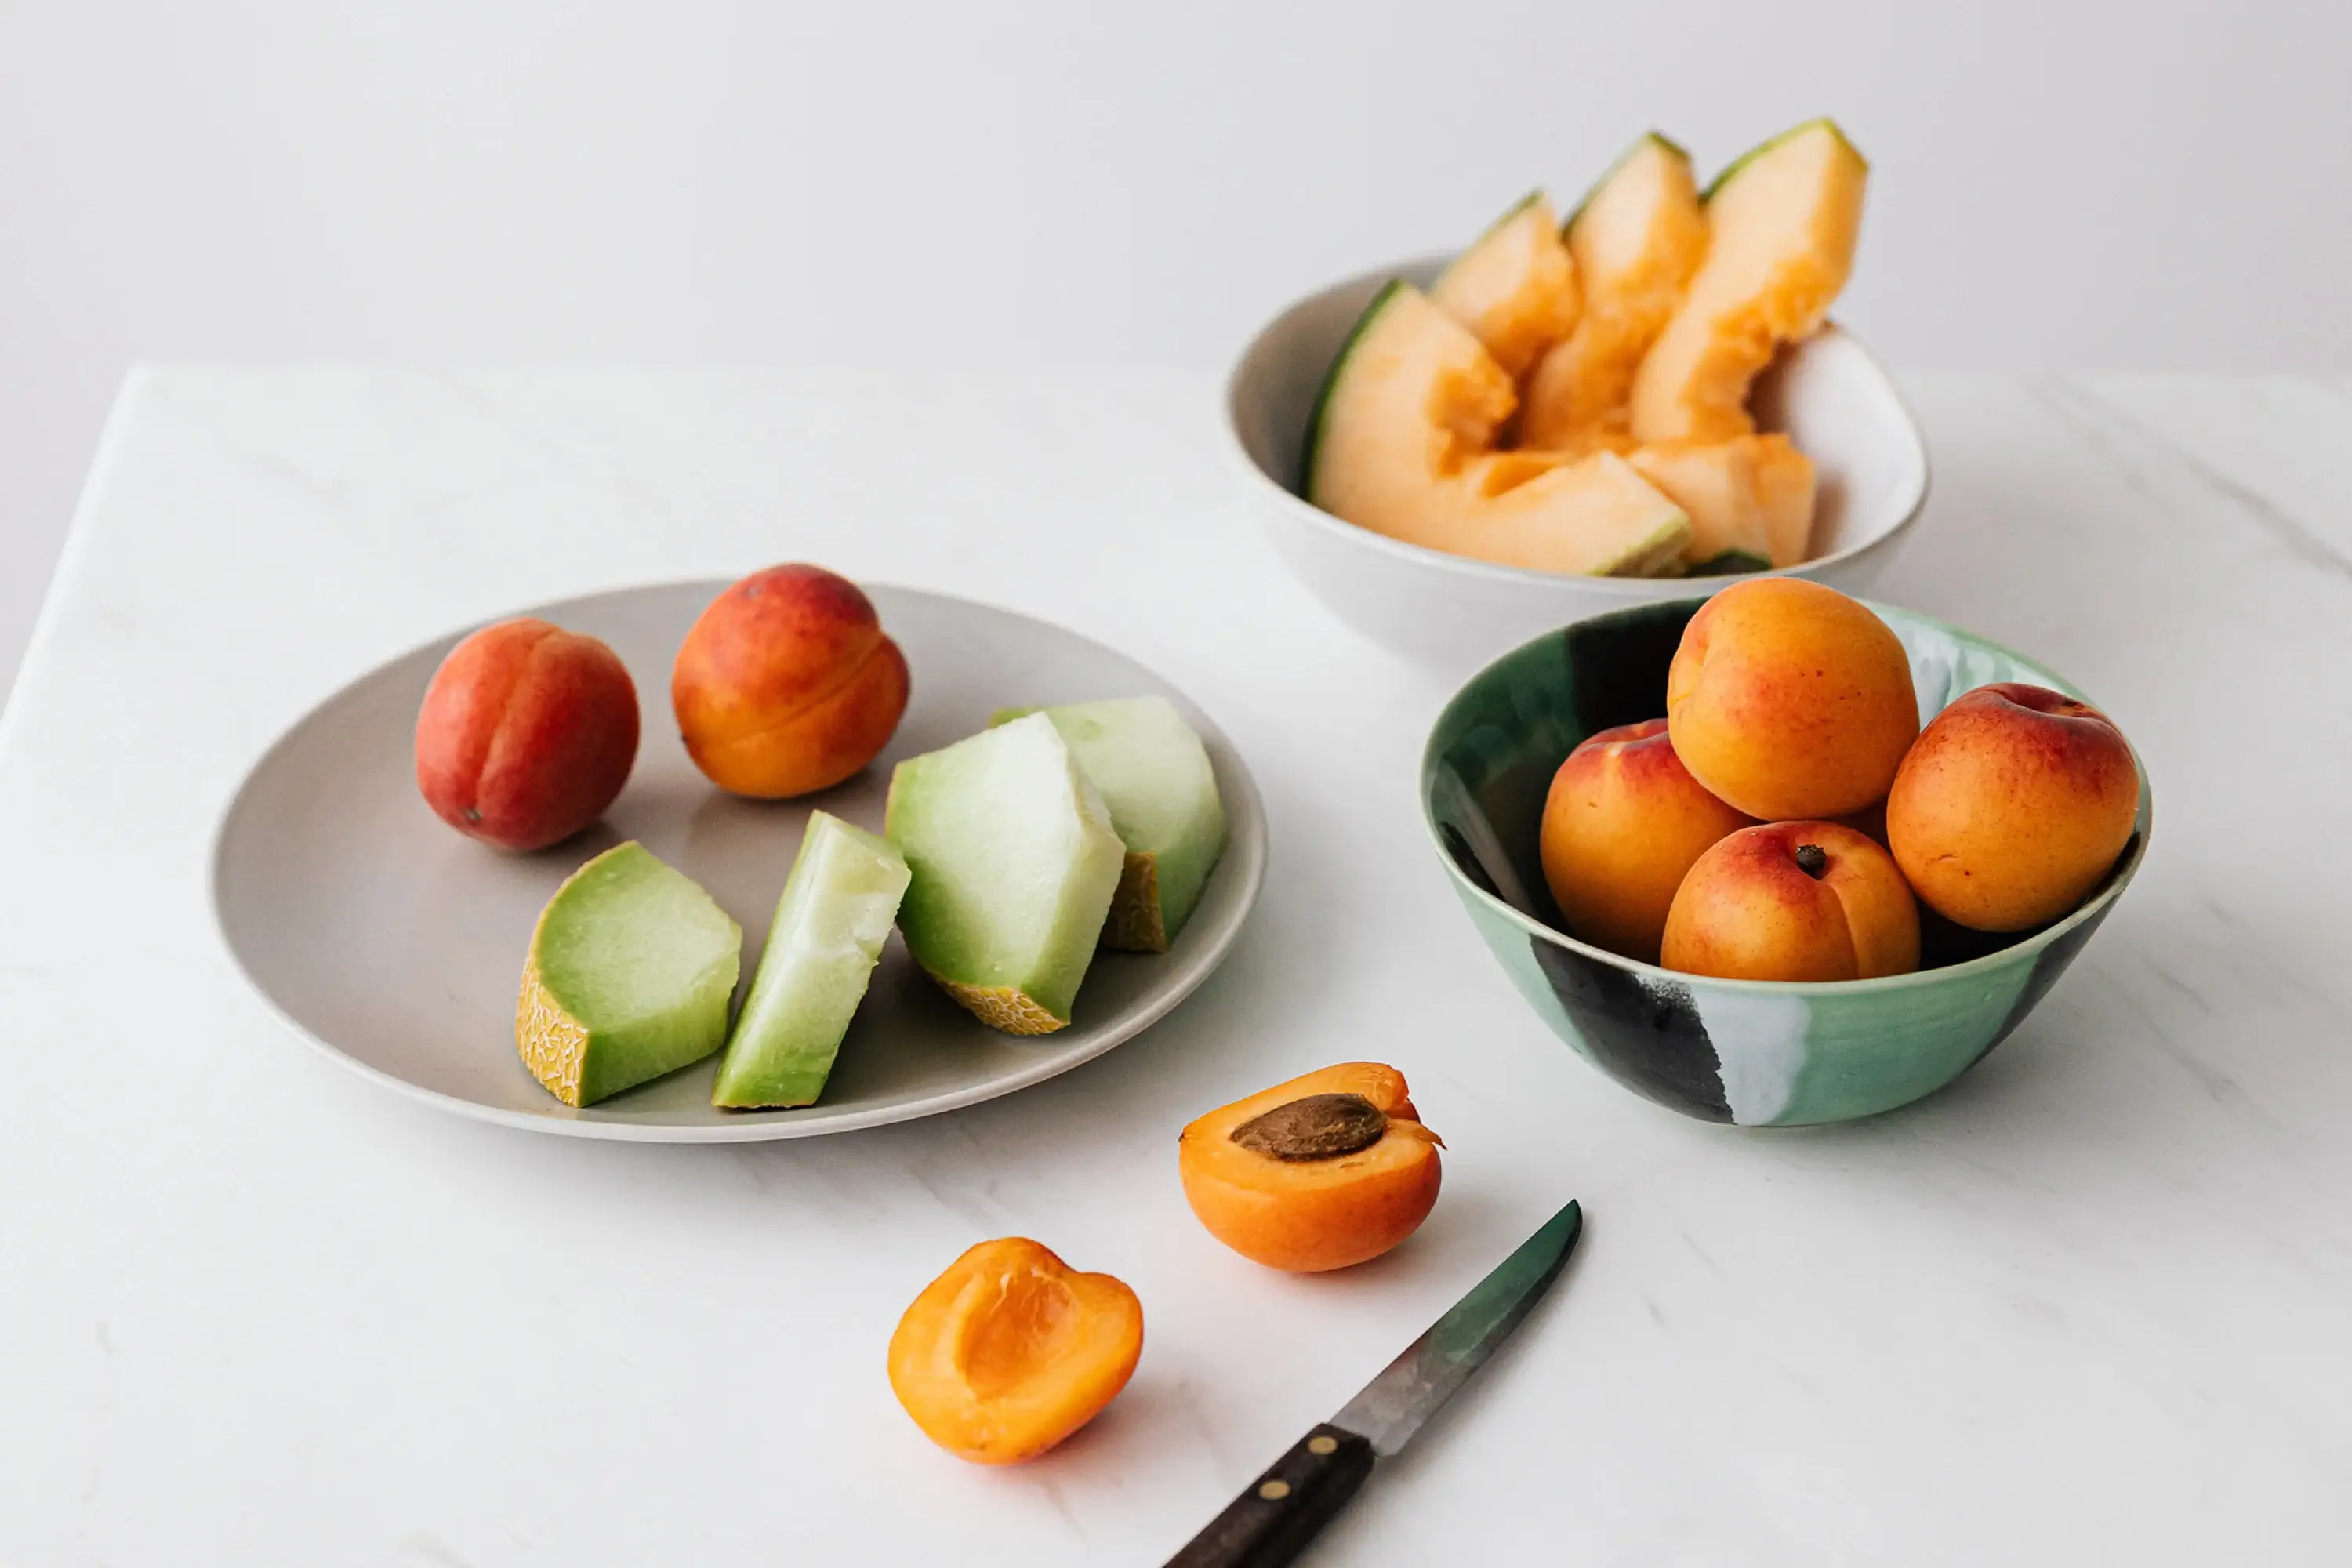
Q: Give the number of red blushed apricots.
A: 6